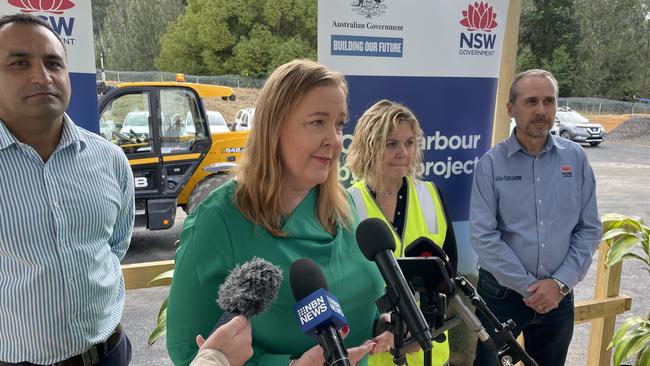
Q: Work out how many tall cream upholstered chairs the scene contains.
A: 0